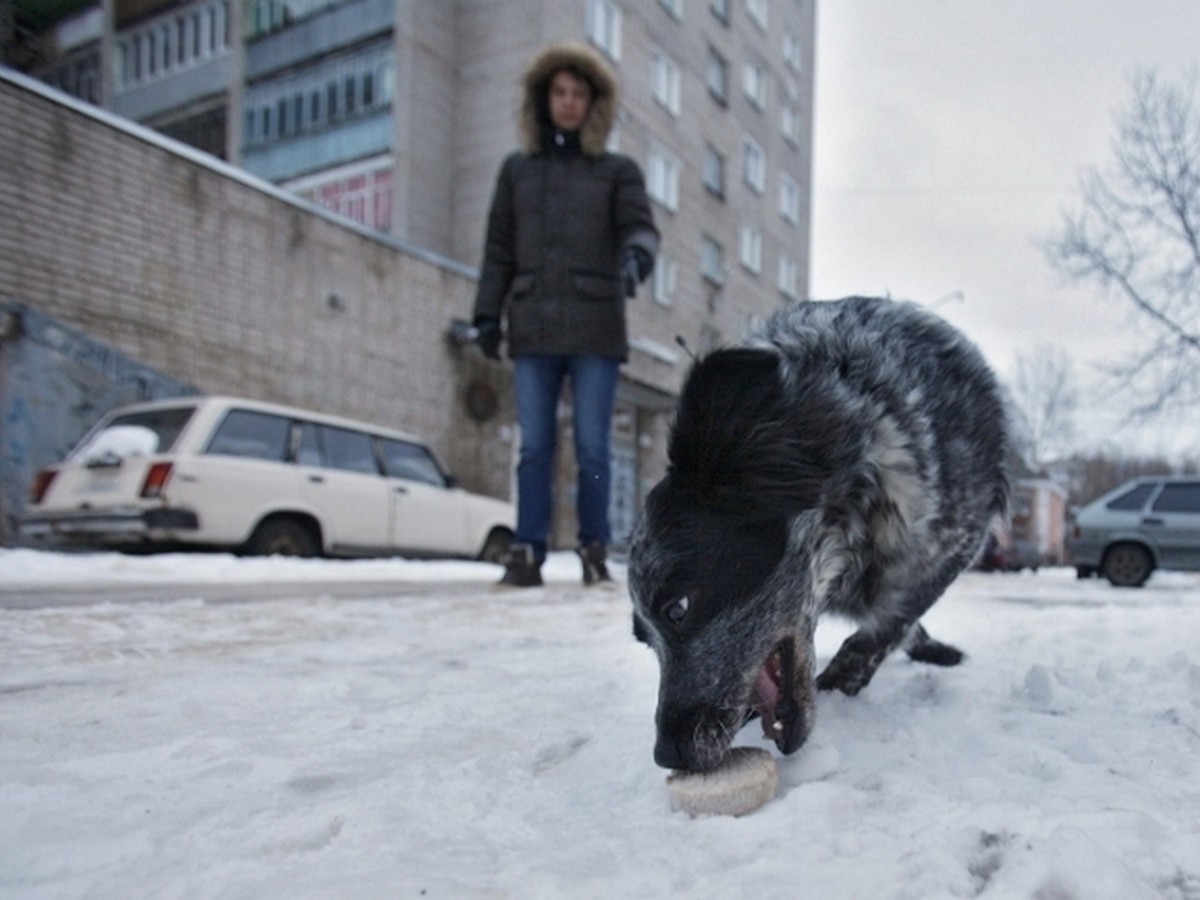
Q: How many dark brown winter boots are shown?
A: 2